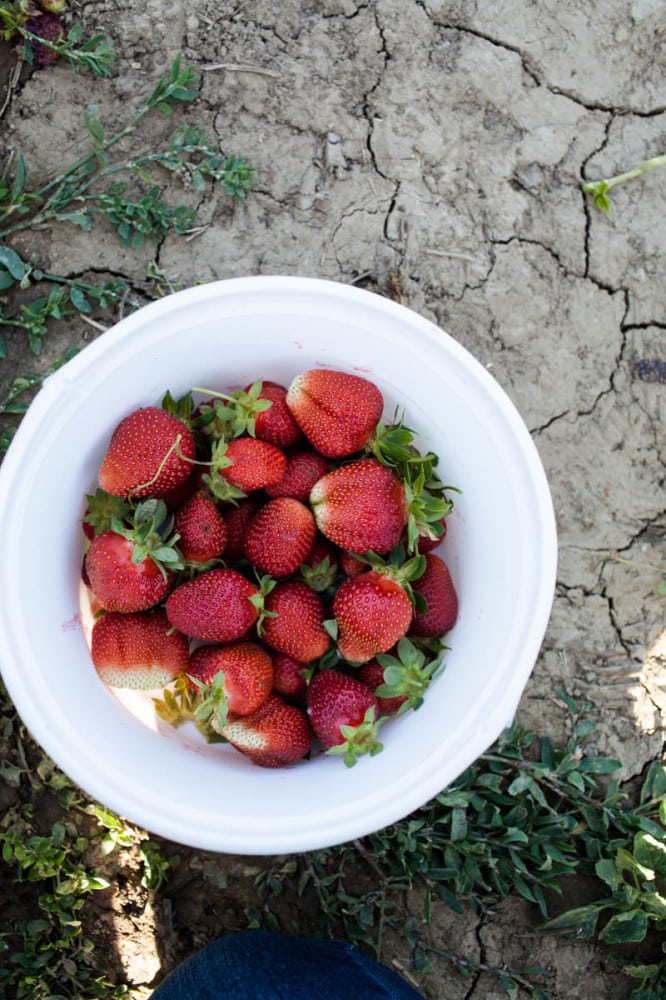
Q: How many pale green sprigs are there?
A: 1